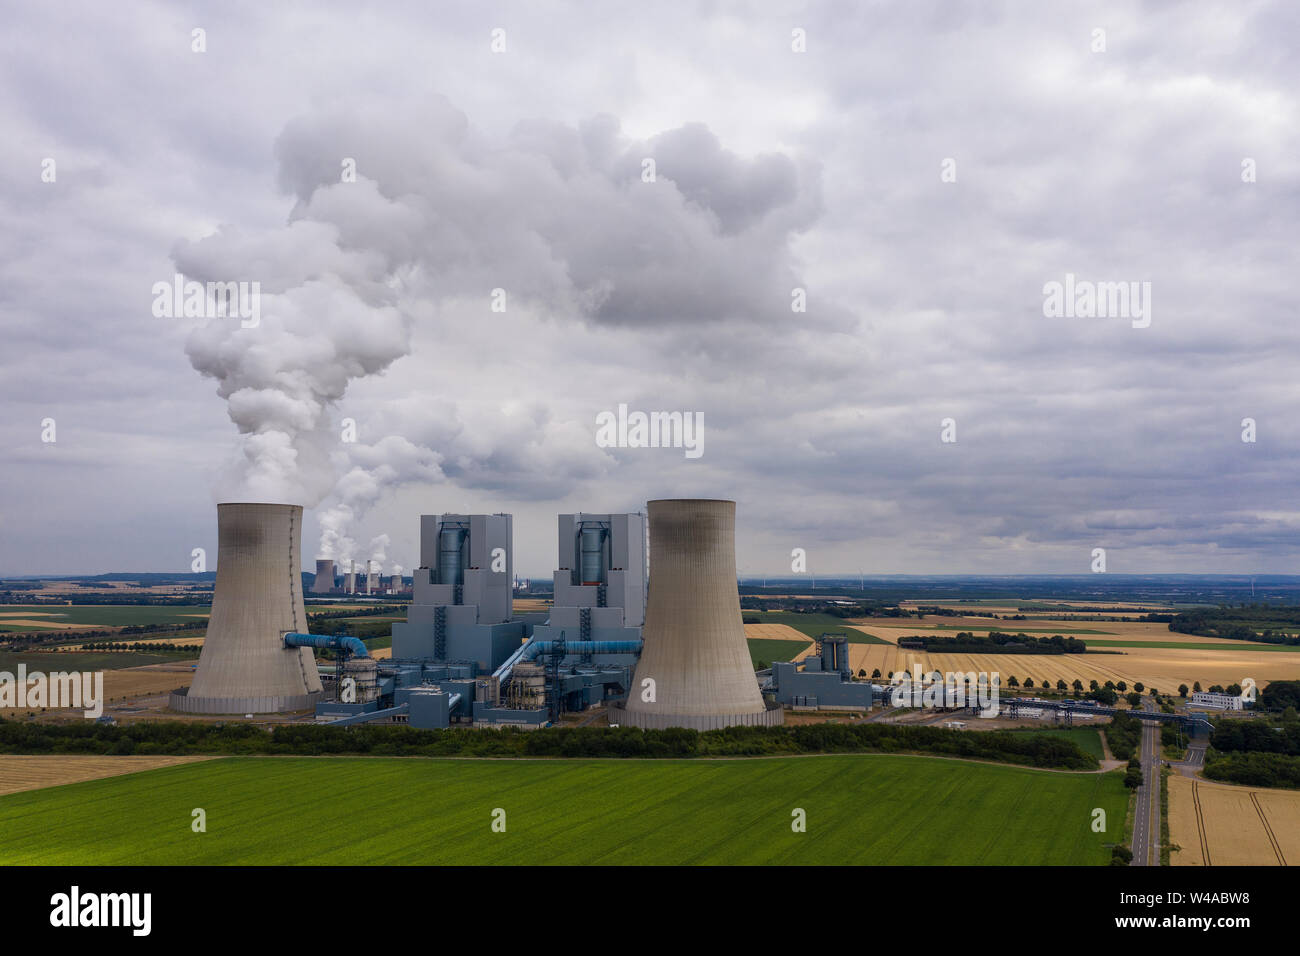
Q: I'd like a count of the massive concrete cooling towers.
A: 2